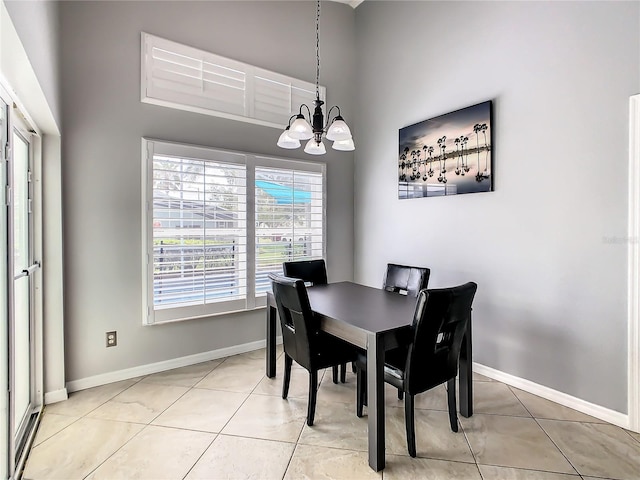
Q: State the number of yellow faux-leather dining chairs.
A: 0